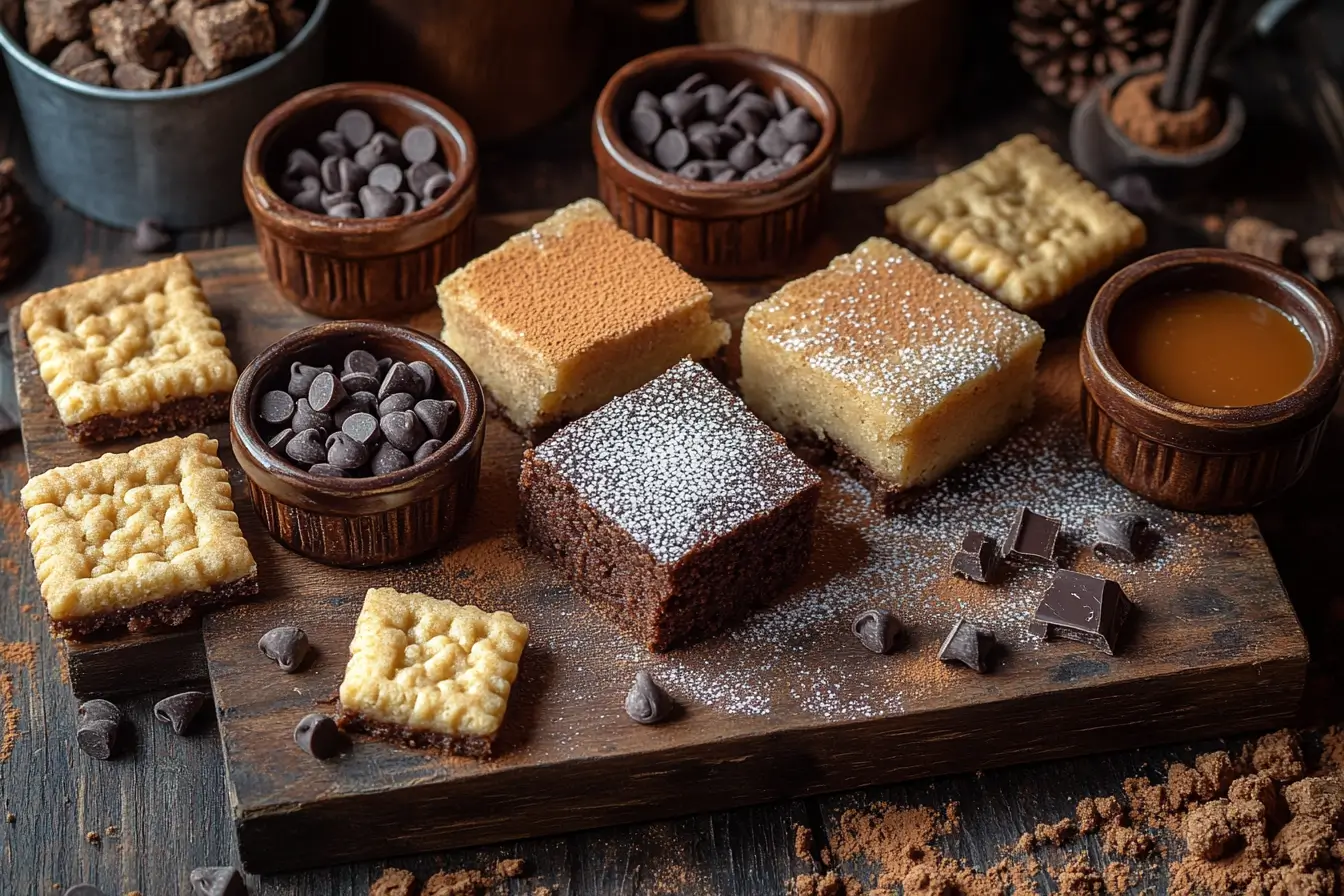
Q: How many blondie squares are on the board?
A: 2